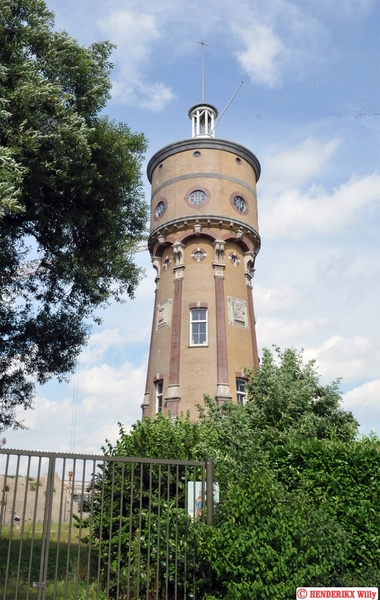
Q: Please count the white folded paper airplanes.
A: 0